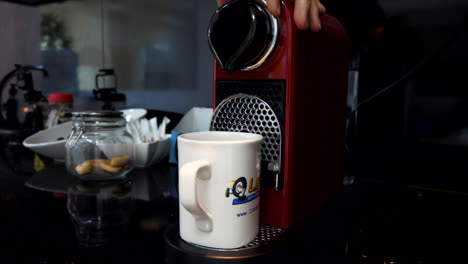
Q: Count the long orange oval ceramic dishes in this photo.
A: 0